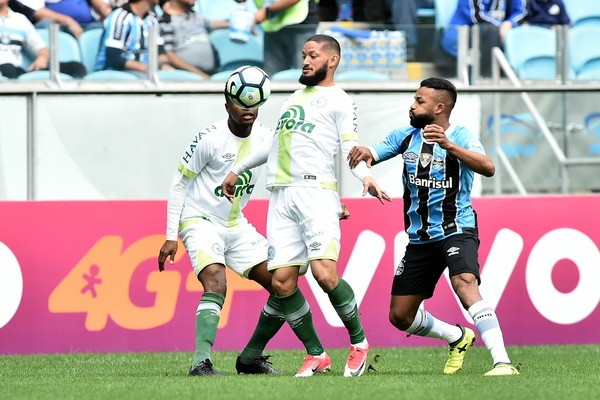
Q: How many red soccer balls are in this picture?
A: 0